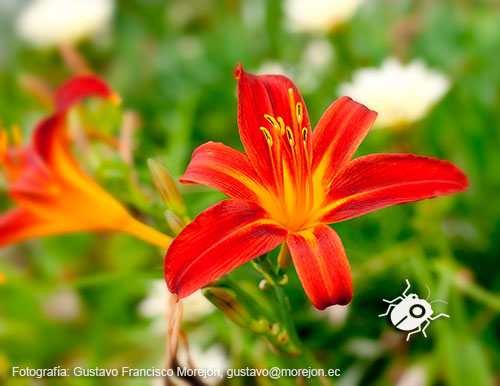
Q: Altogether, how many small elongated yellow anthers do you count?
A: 6